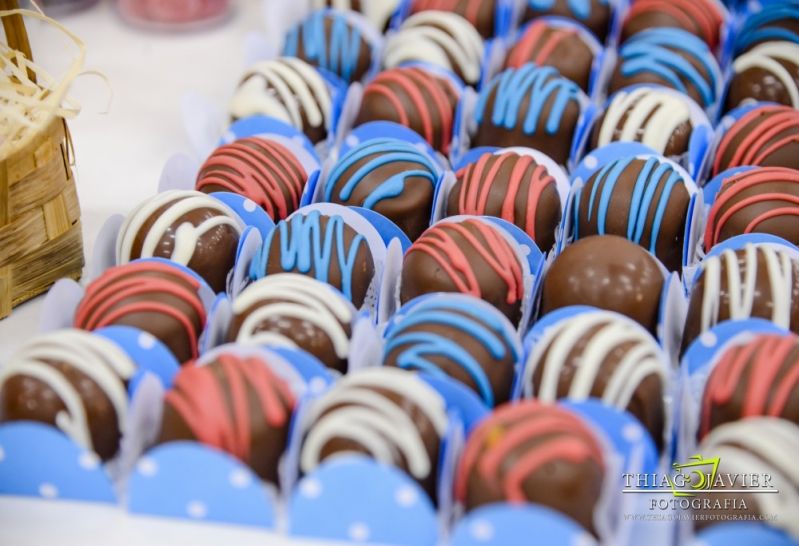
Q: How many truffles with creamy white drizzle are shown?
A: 12